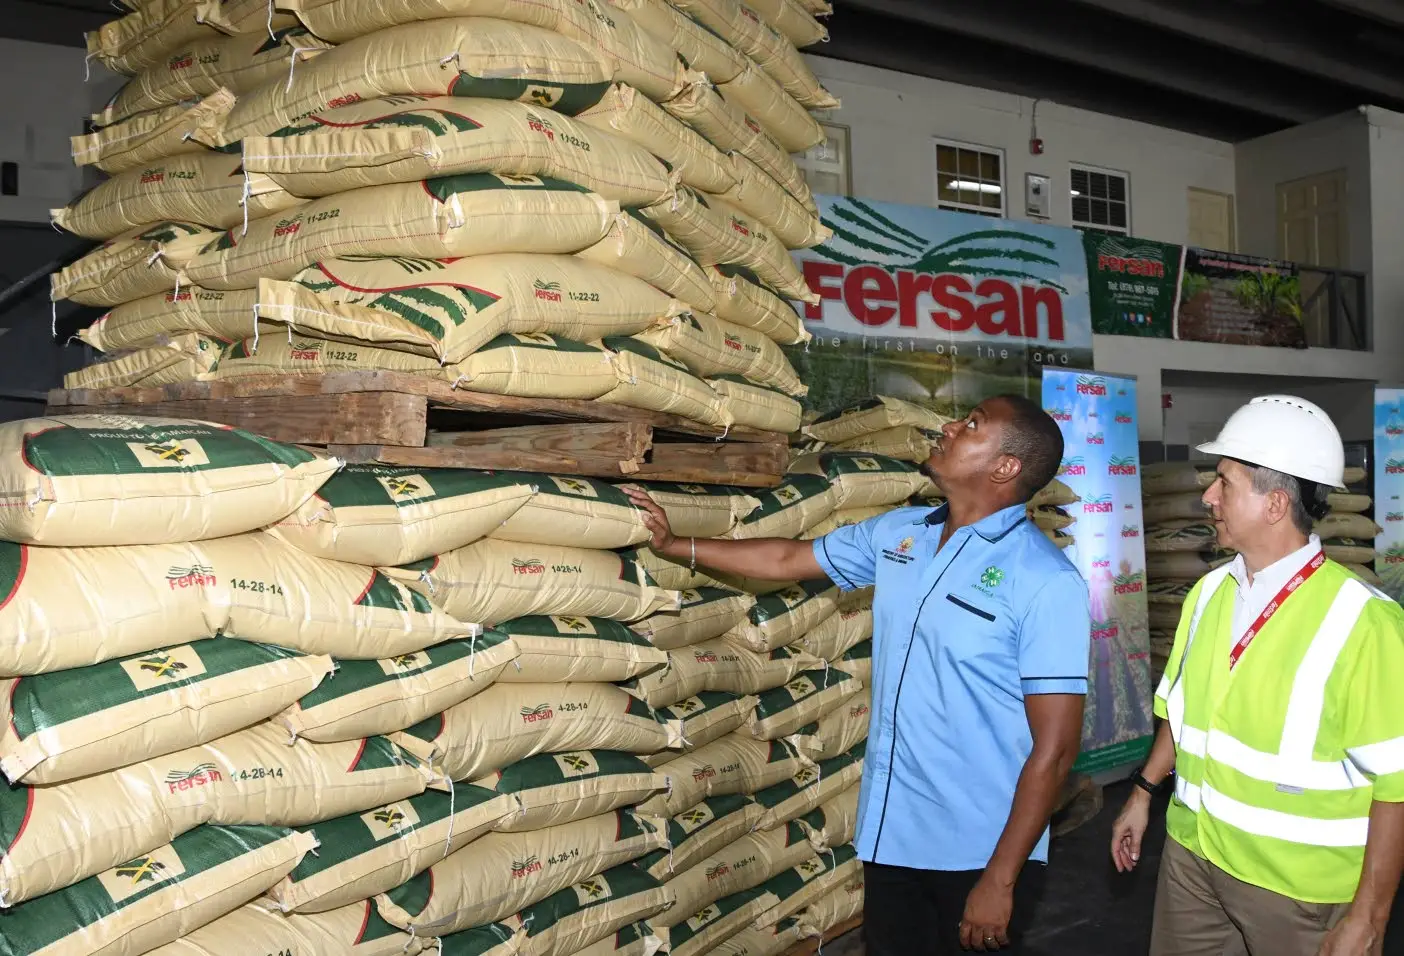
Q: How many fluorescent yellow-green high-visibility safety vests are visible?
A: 1